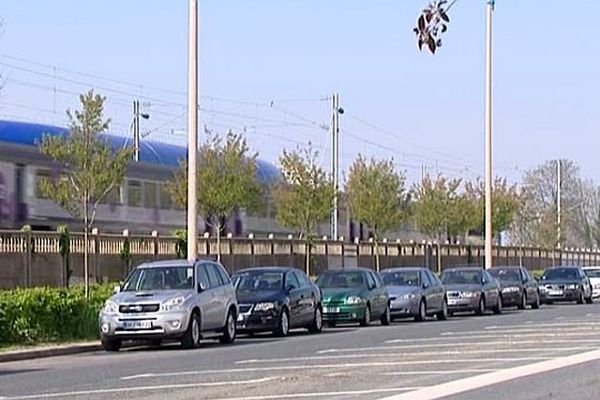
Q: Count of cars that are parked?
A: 8